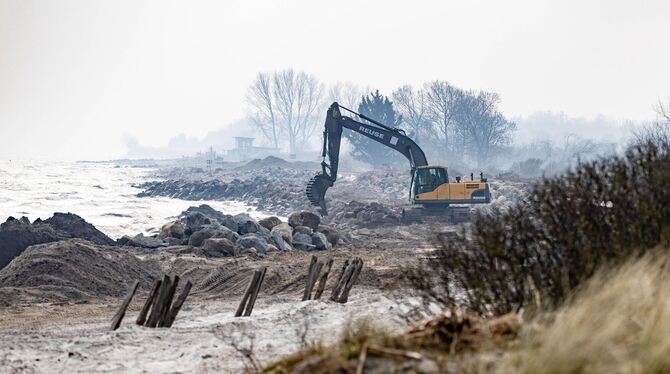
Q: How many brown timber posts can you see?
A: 13